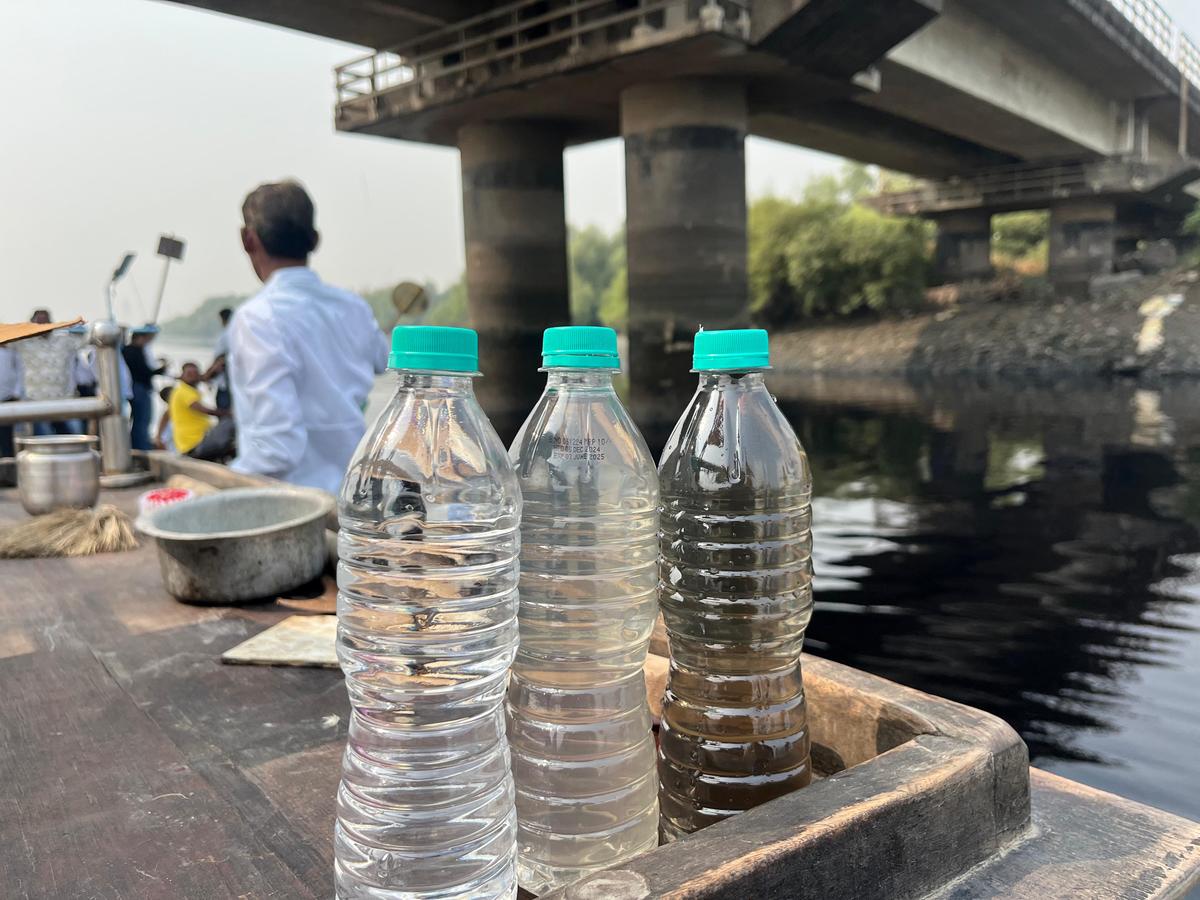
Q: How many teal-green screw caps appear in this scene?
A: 3